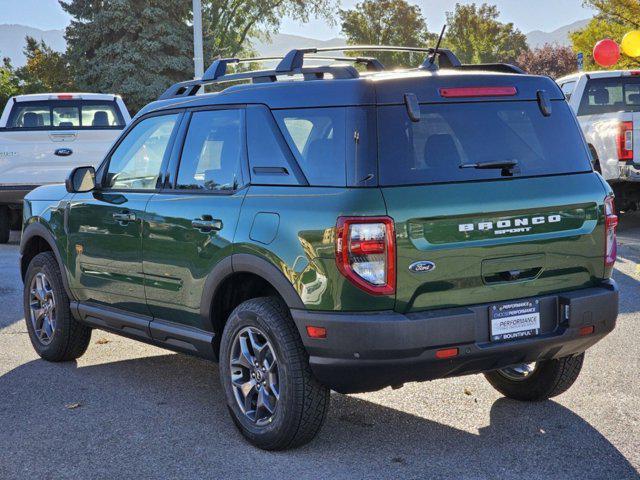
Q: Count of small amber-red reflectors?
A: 3